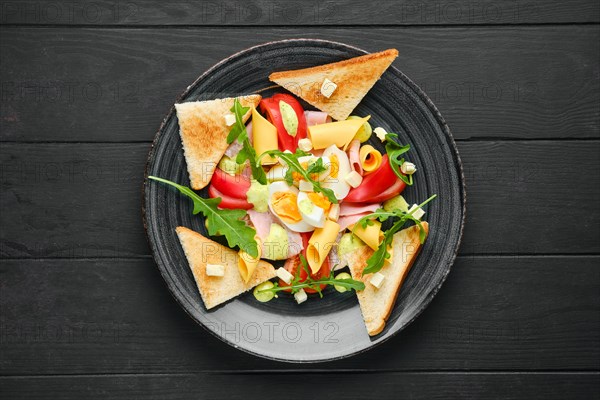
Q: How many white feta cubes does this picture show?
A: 13